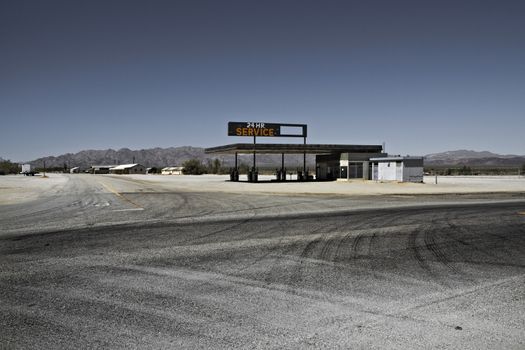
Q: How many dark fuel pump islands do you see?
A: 4